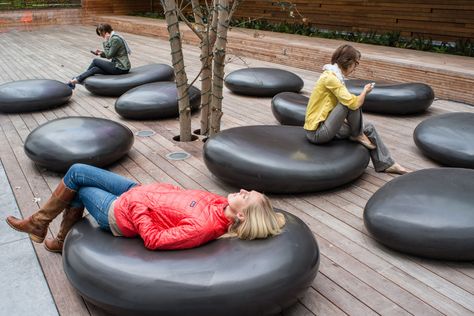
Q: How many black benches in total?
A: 11